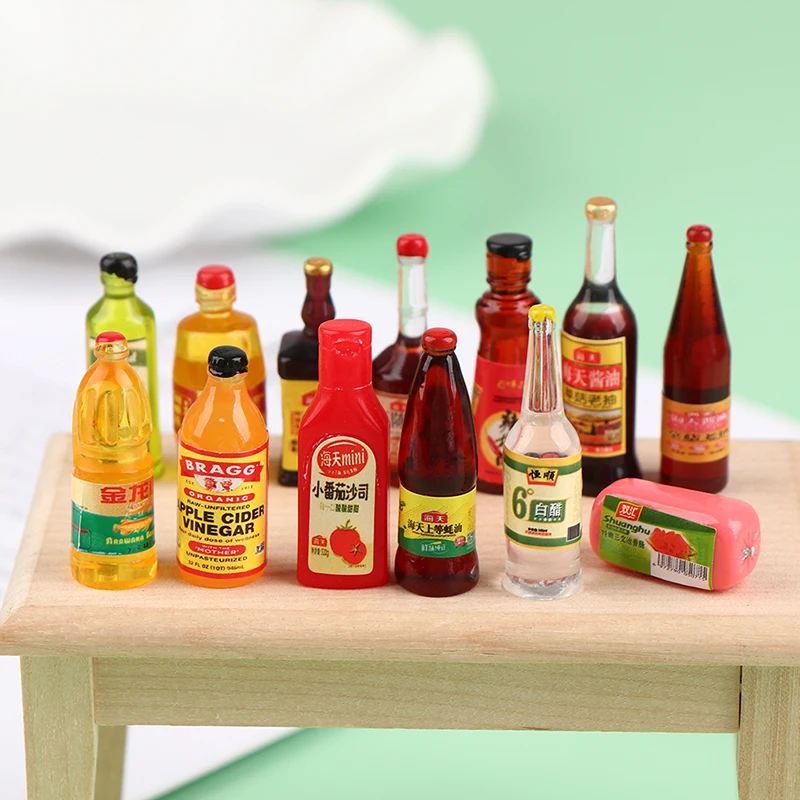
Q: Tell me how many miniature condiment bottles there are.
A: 12